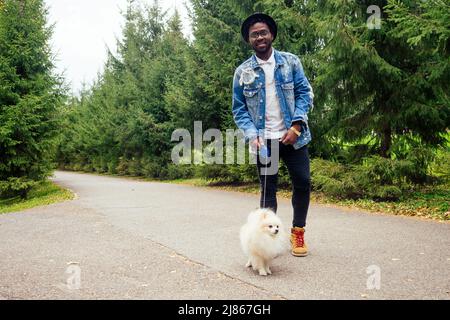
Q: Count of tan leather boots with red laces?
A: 1